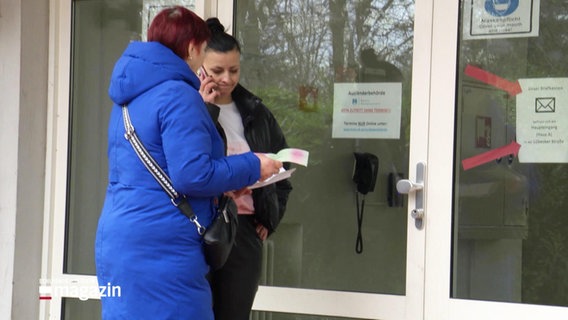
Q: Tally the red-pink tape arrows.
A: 2